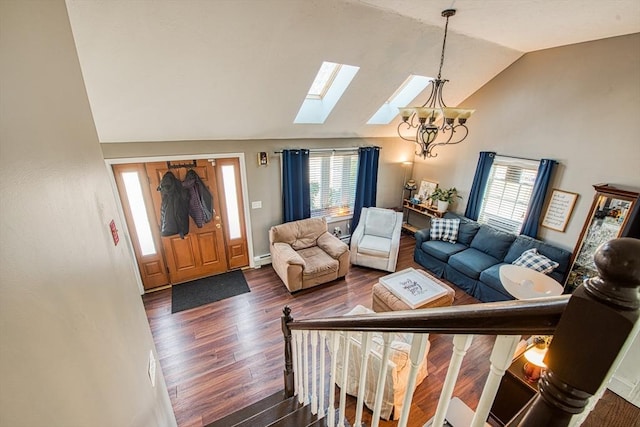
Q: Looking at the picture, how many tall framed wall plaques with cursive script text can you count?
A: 1